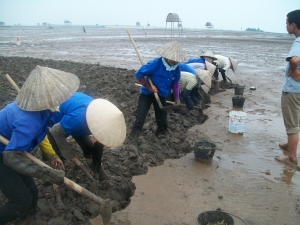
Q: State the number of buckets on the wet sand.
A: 5